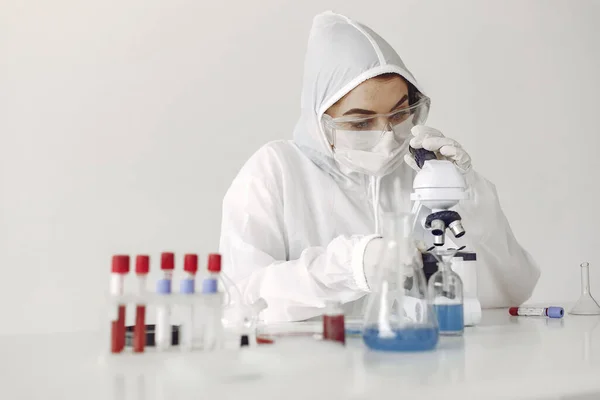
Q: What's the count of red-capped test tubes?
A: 5